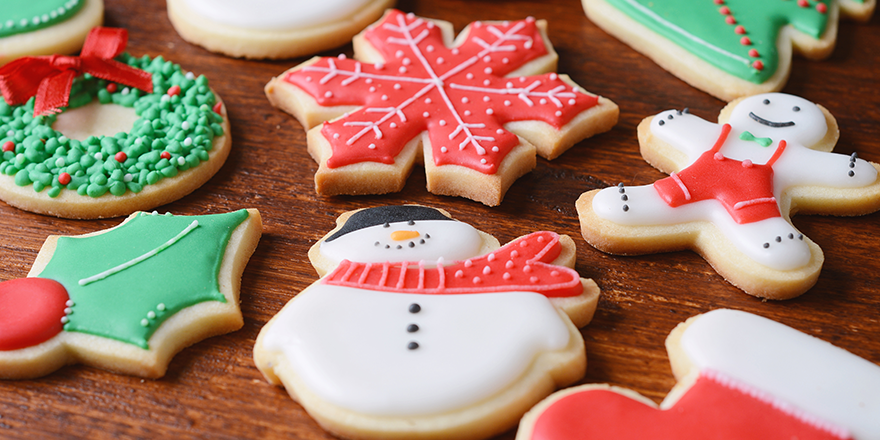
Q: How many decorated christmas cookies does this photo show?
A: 9